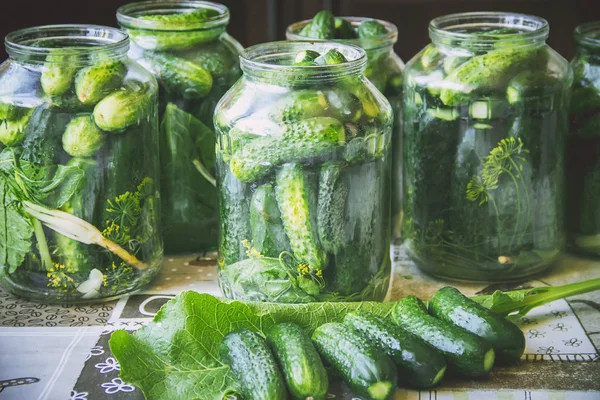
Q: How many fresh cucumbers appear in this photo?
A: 6